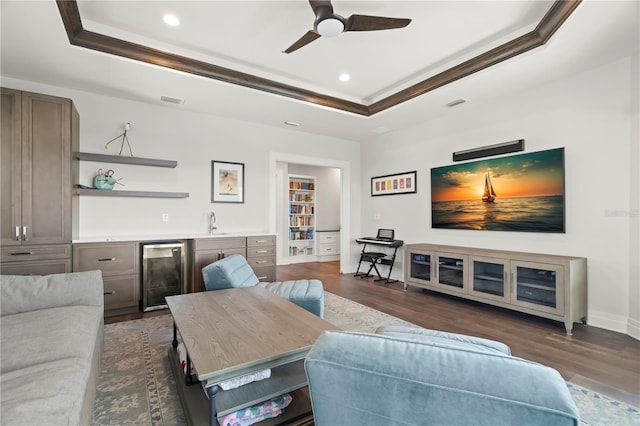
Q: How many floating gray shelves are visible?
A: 2